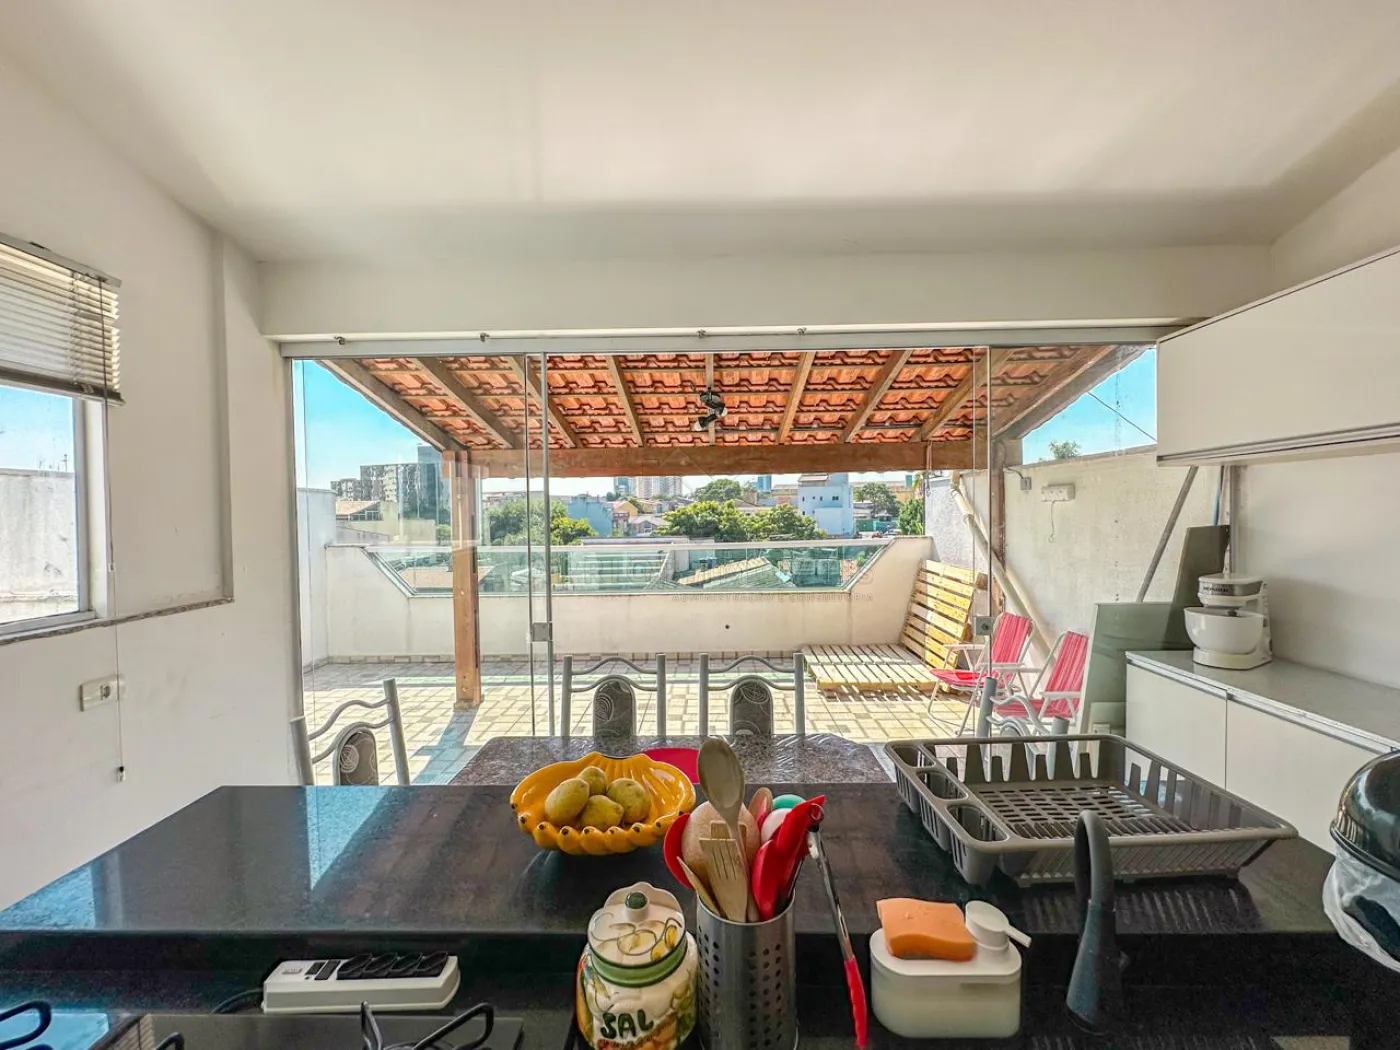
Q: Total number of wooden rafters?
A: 9